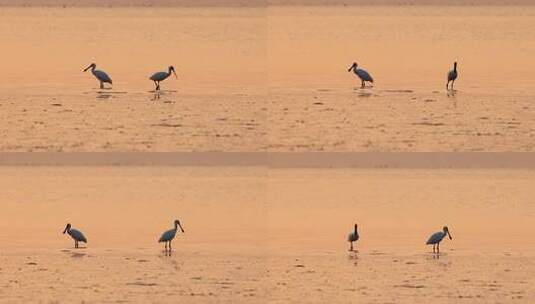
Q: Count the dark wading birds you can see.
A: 8